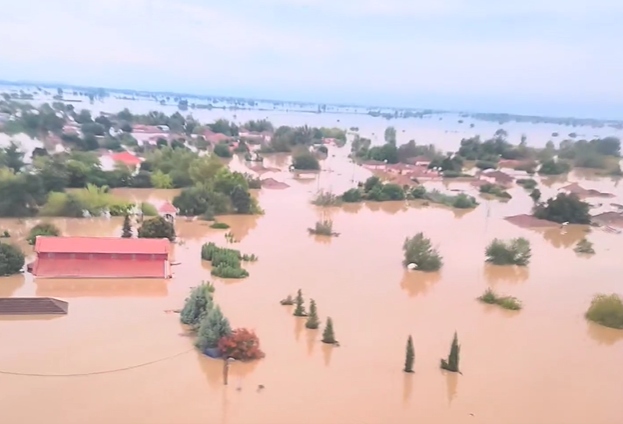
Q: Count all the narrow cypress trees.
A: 5